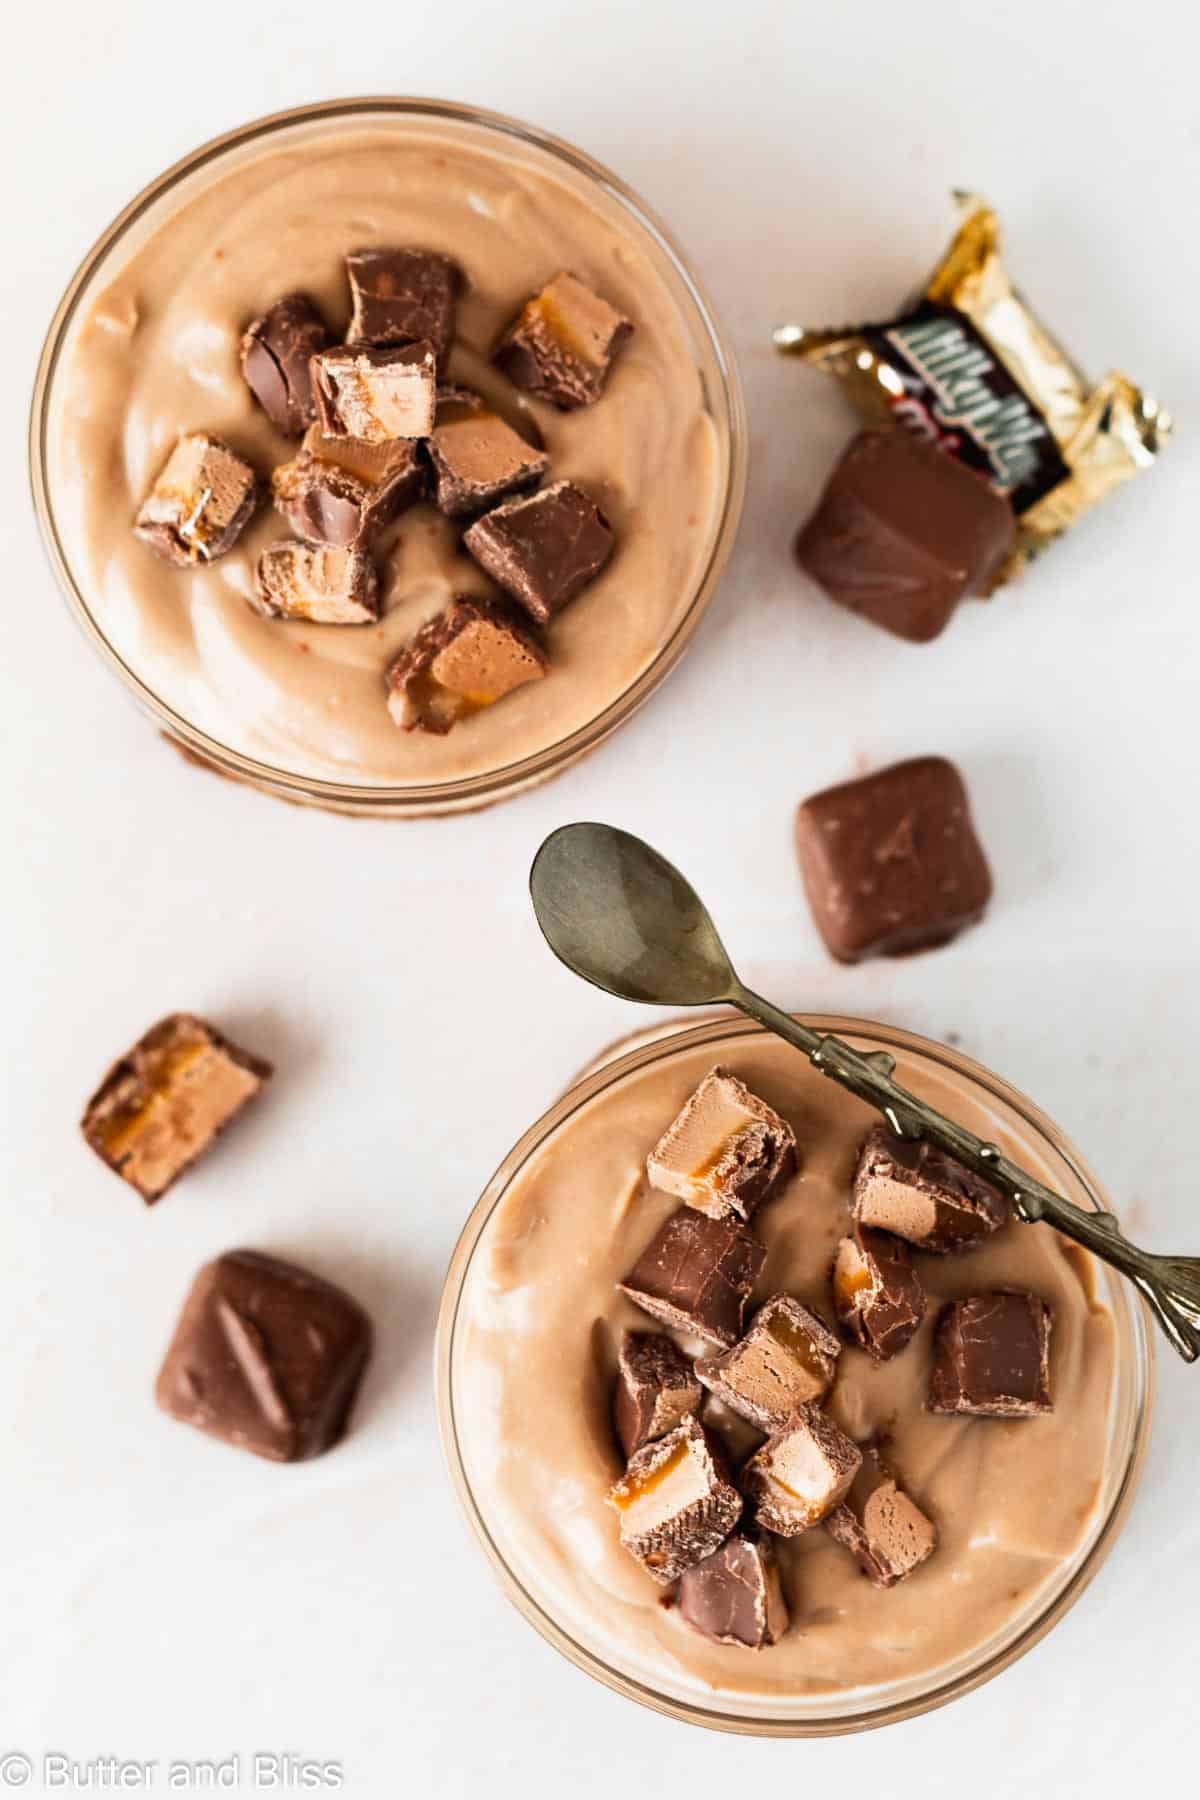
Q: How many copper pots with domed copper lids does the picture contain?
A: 0